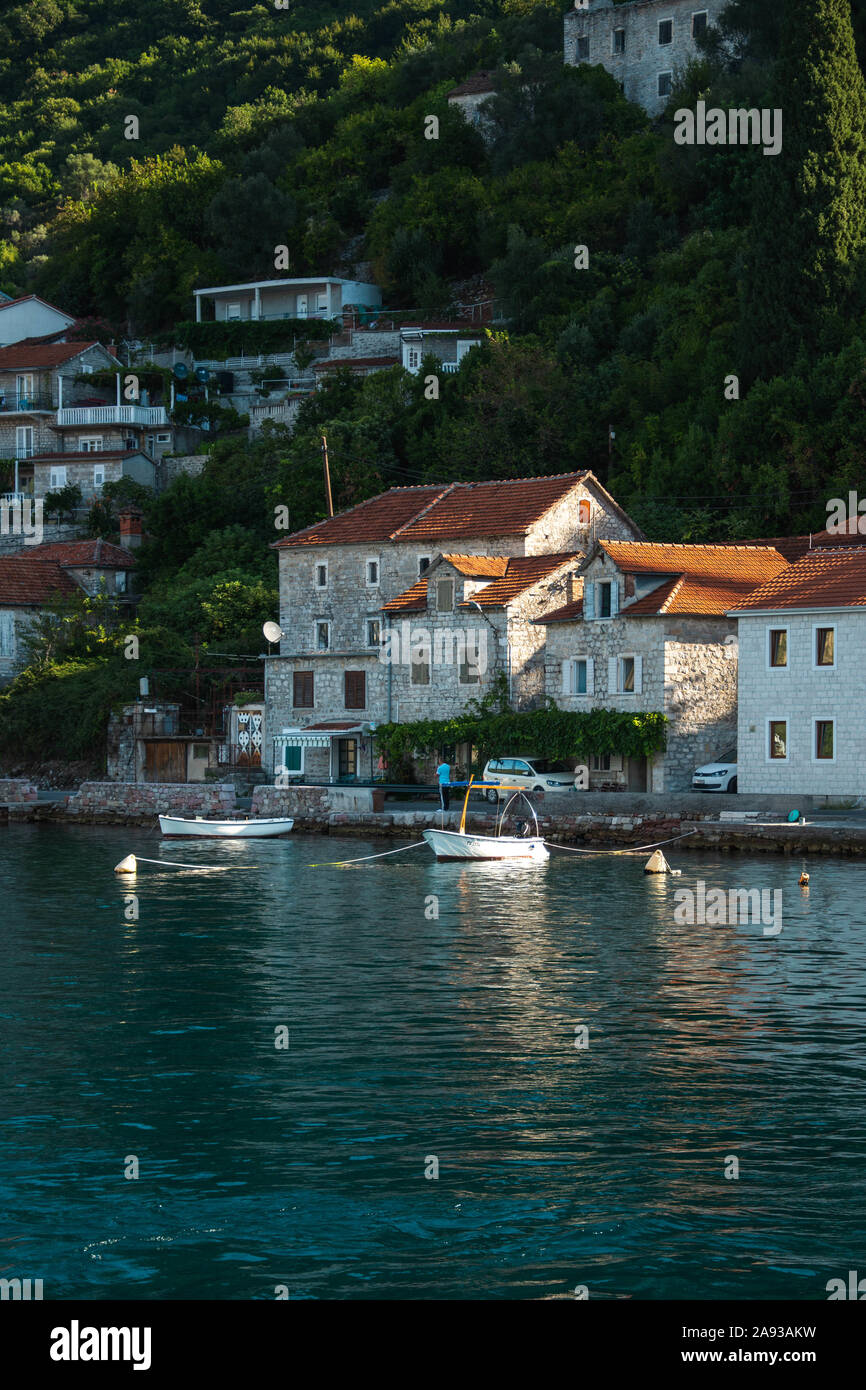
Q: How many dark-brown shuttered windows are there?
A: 2